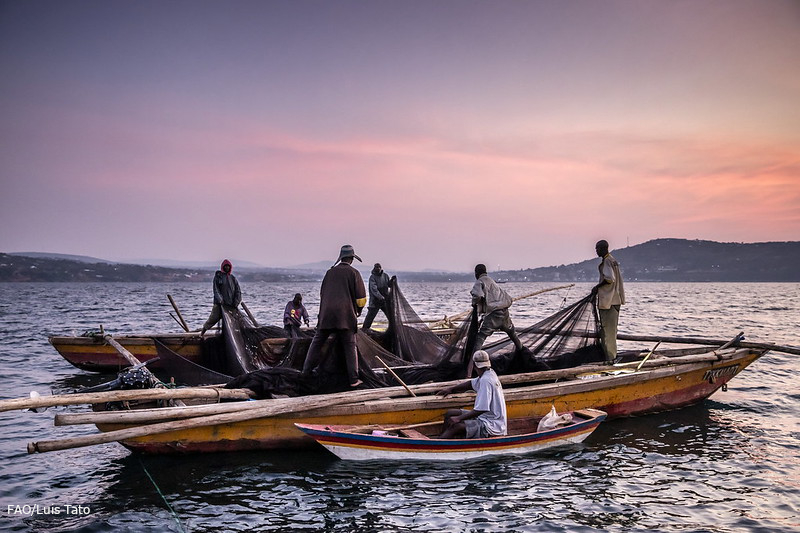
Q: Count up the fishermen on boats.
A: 7